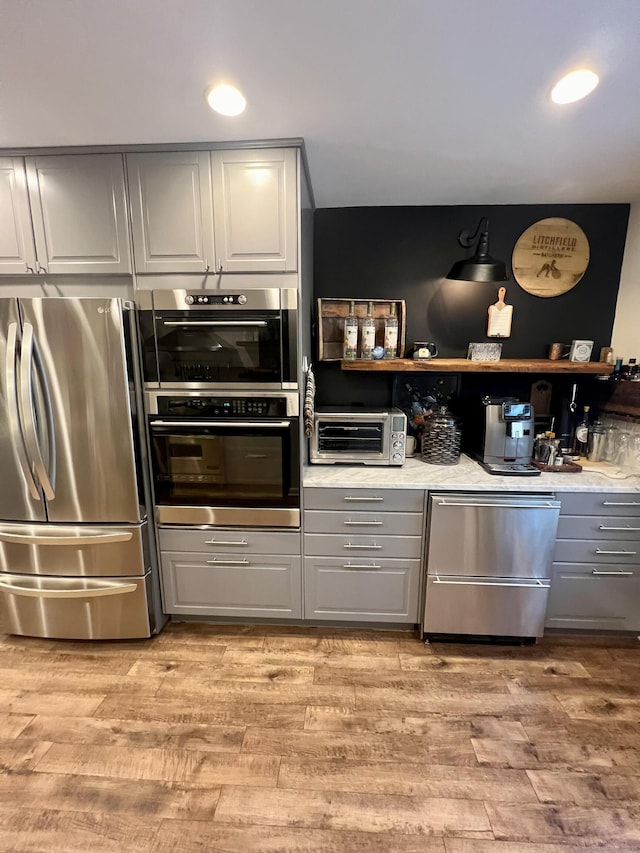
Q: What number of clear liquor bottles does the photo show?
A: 3